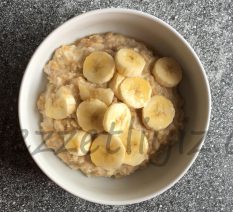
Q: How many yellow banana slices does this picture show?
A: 13